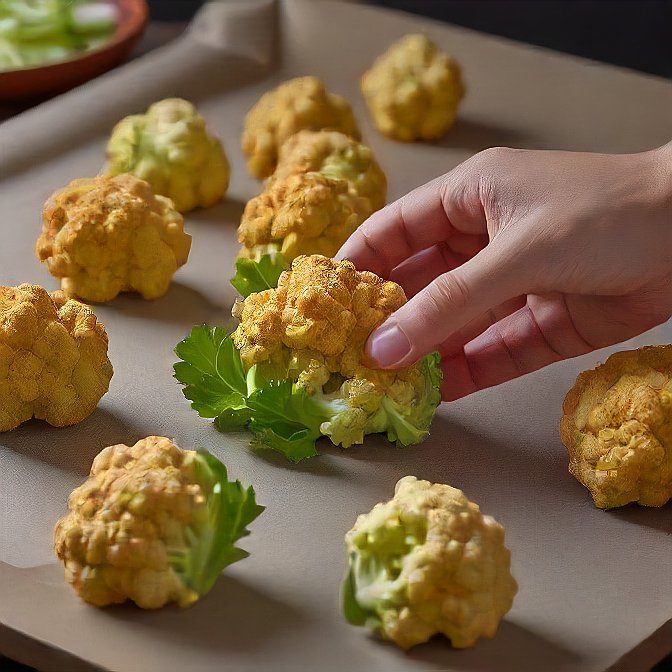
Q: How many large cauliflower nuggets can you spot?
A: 11